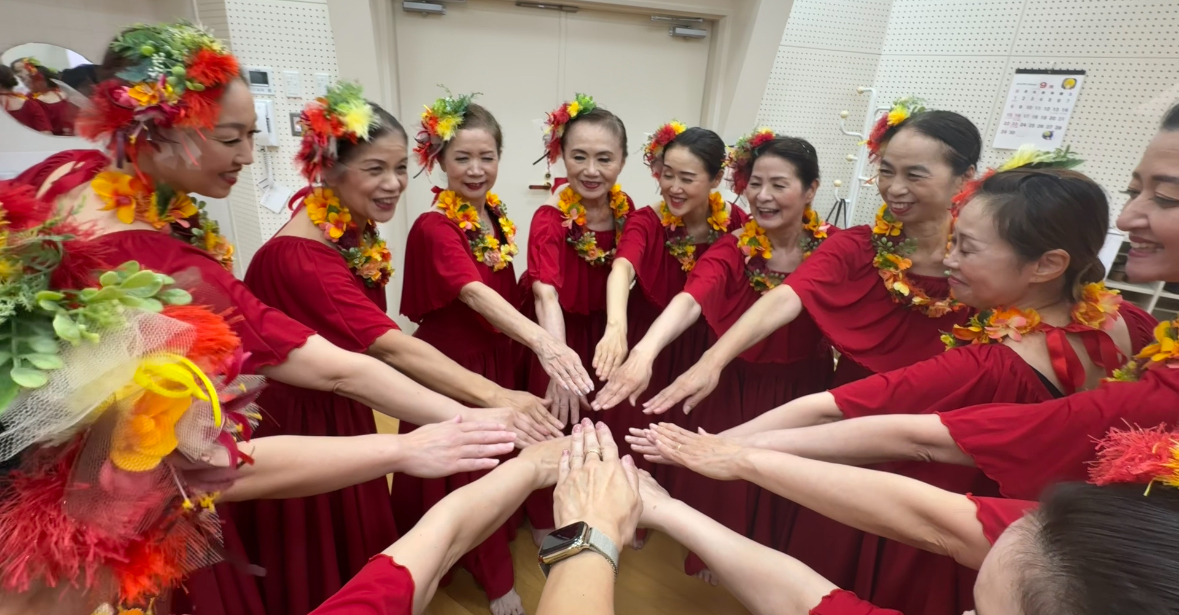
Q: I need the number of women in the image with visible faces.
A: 9